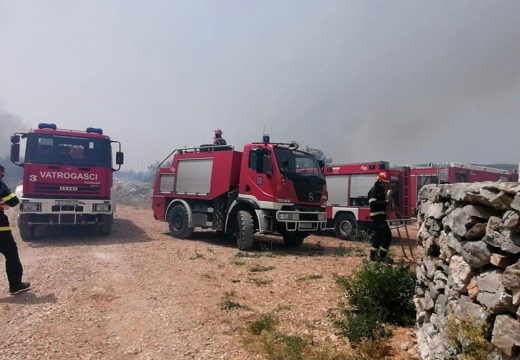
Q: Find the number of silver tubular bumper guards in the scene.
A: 1